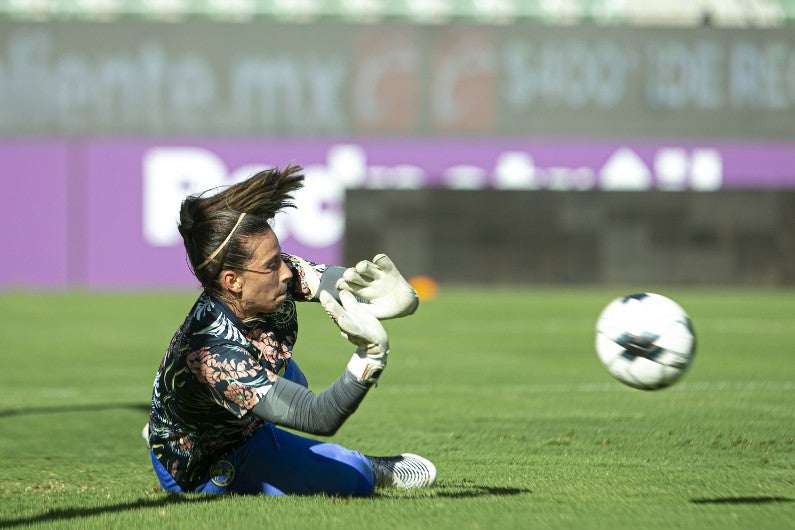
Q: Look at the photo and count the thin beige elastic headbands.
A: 1